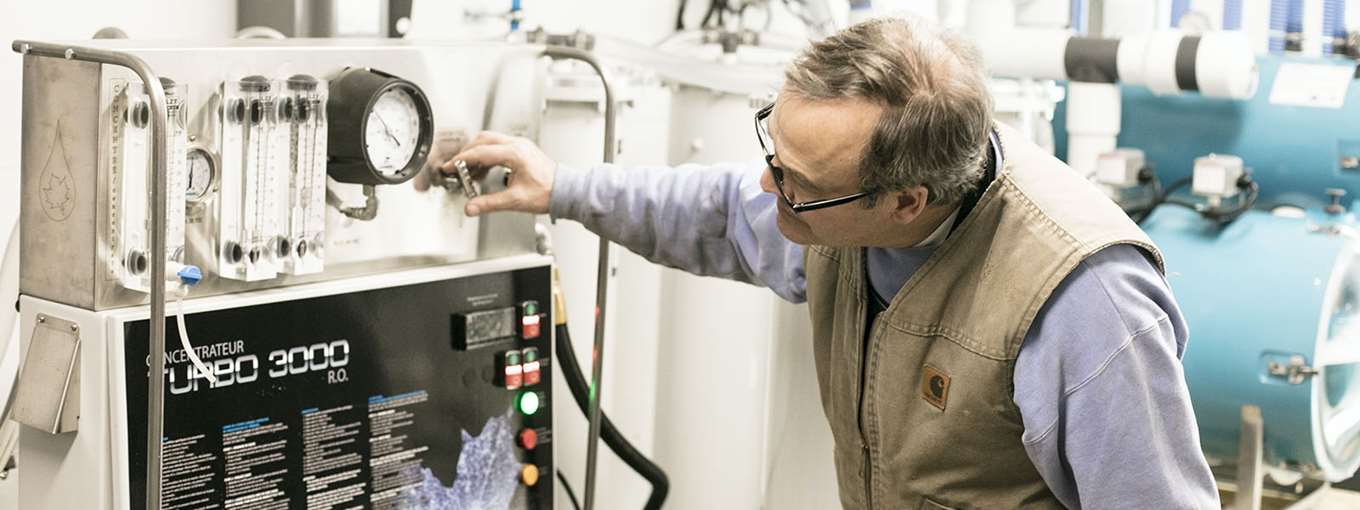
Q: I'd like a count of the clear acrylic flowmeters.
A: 3